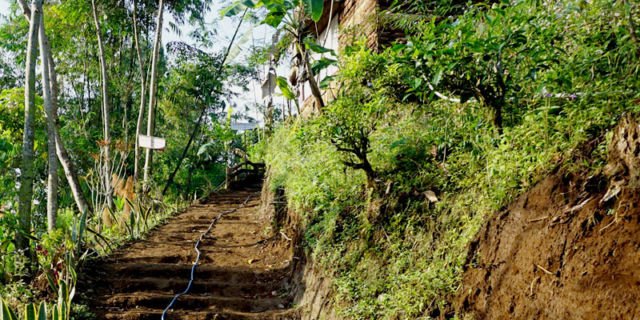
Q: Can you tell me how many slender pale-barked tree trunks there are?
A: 6